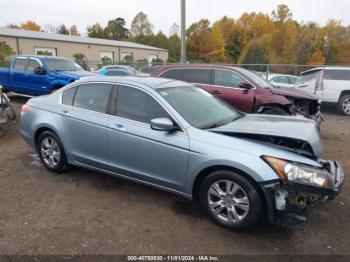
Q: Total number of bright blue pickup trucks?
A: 1